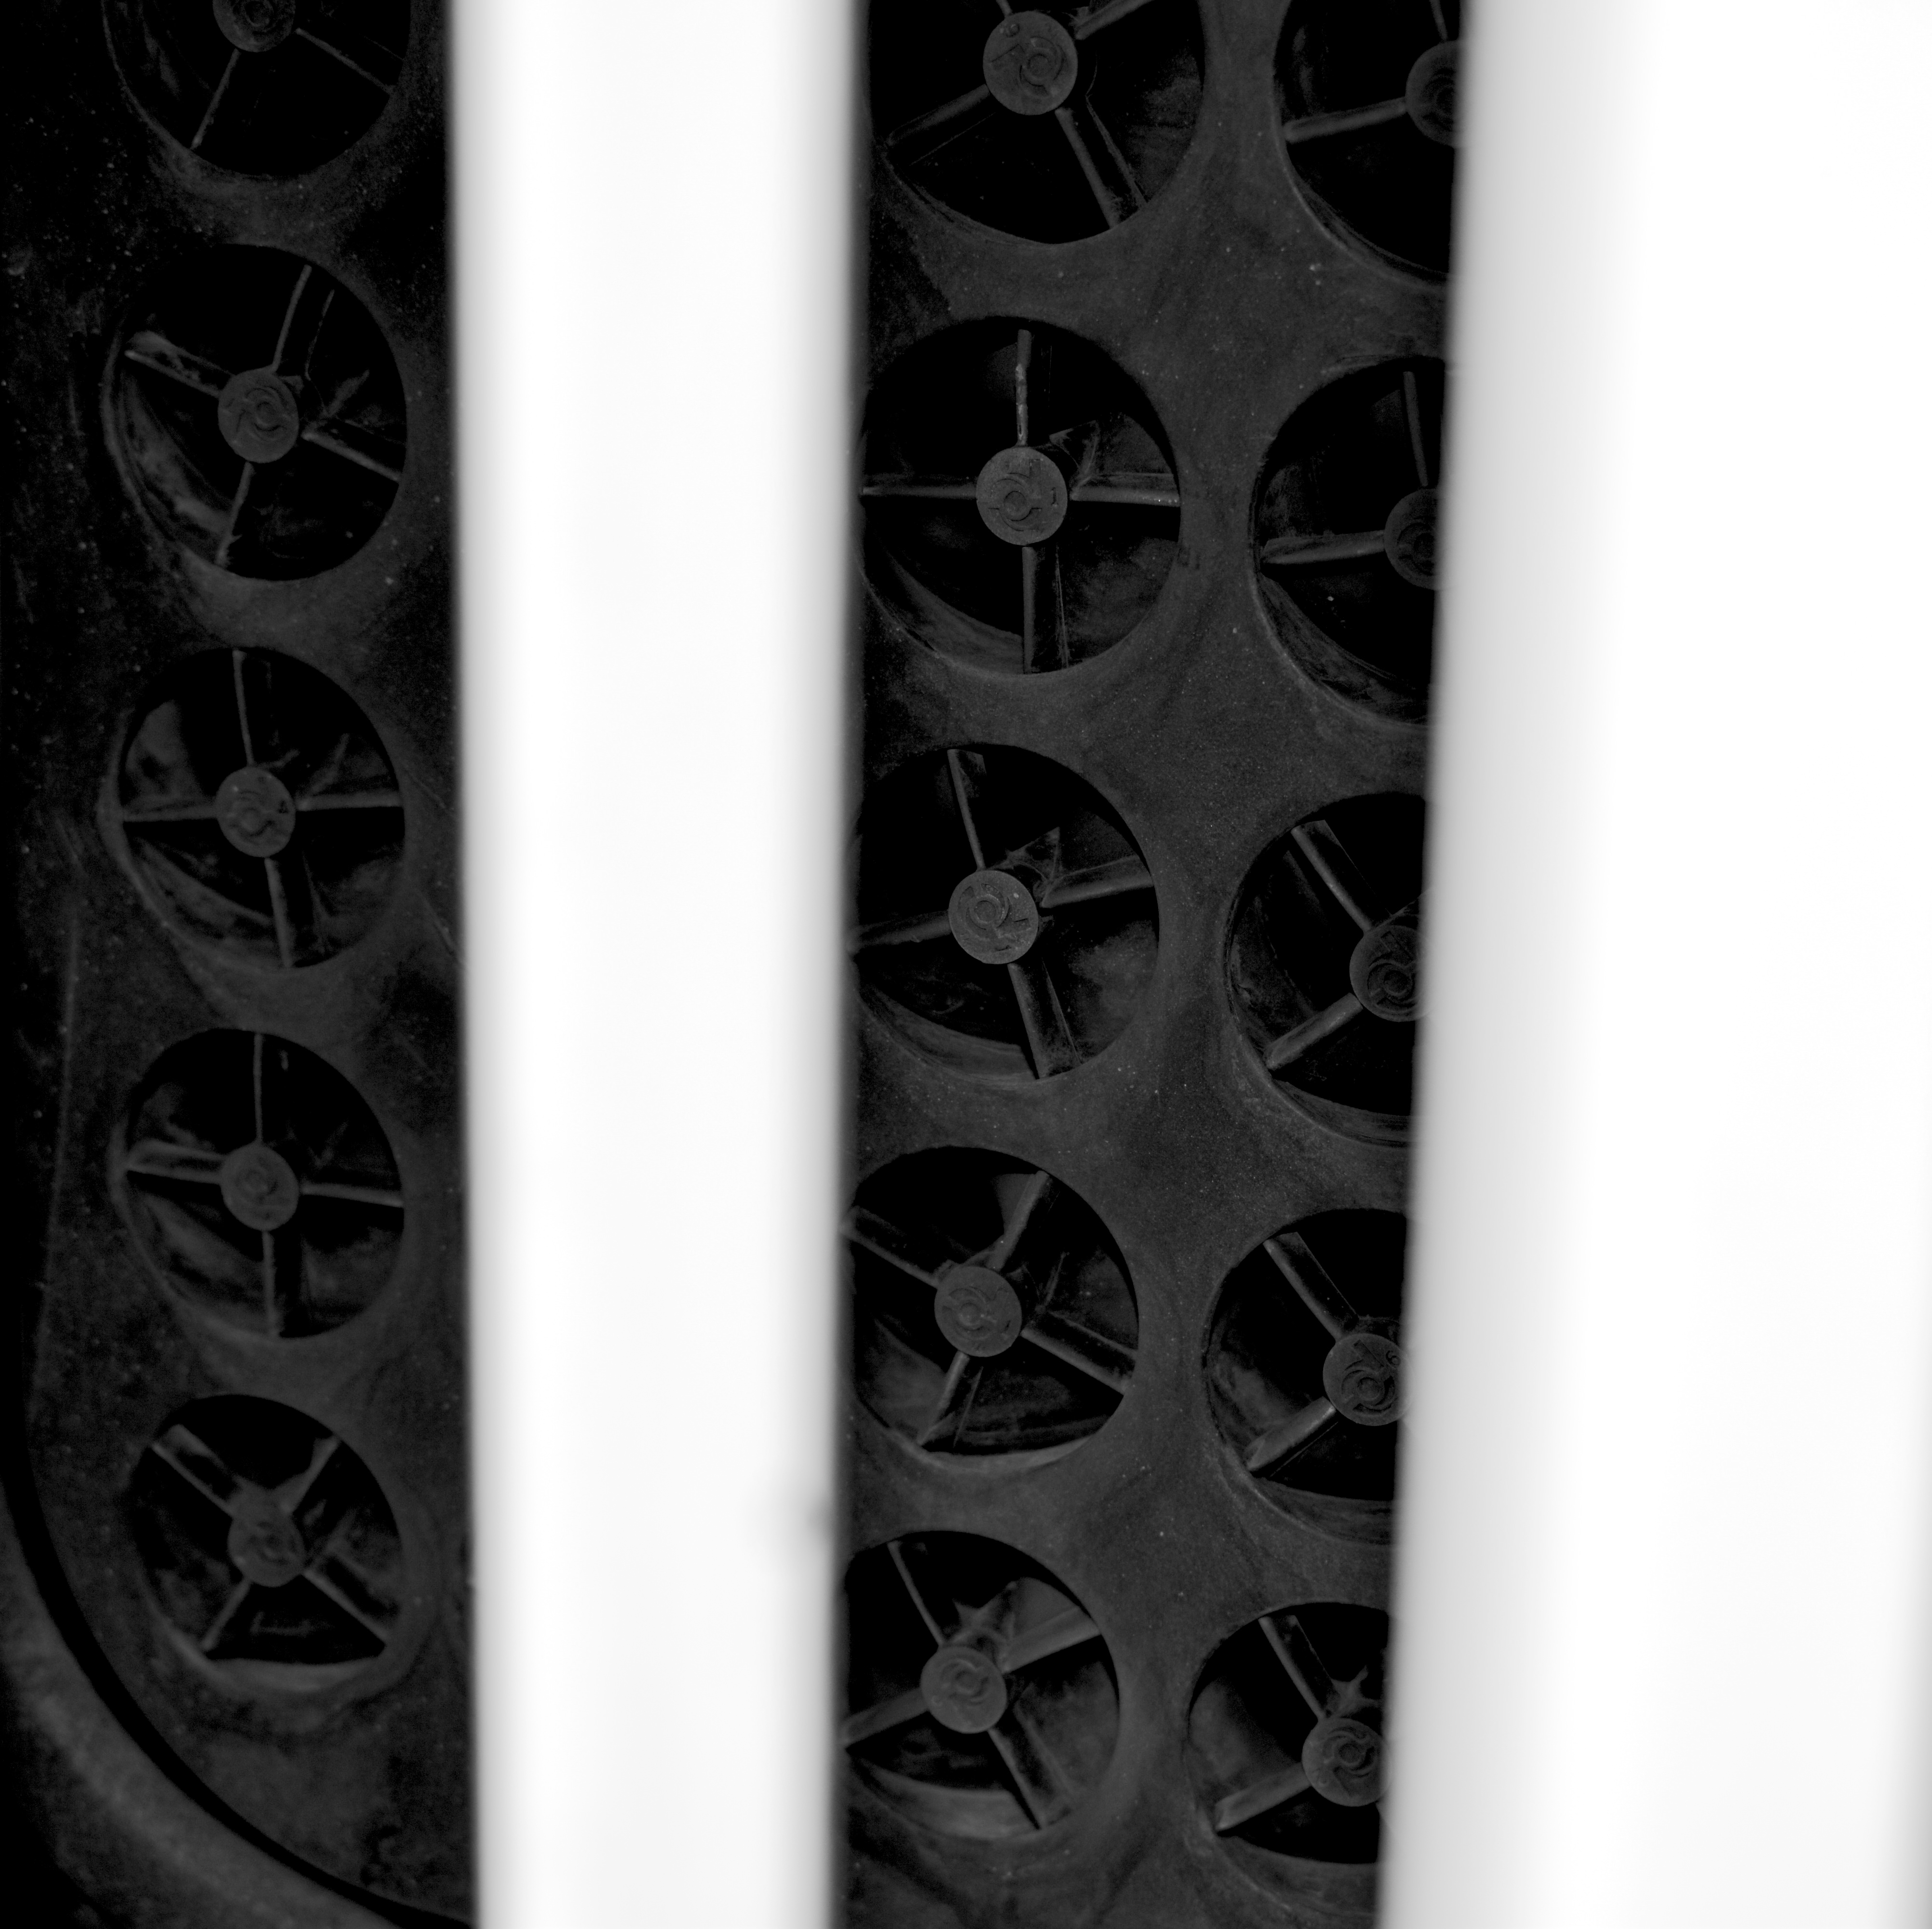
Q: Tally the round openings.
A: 15